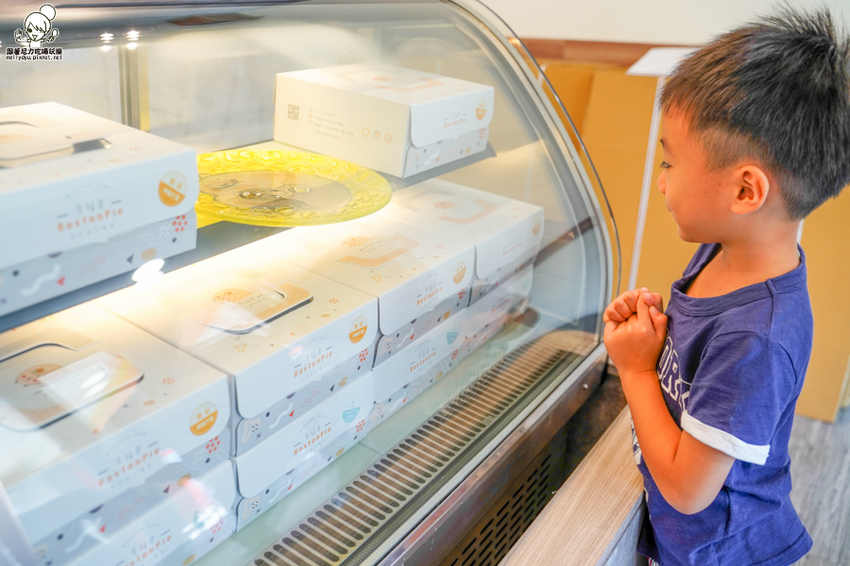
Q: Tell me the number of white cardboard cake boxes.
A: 10